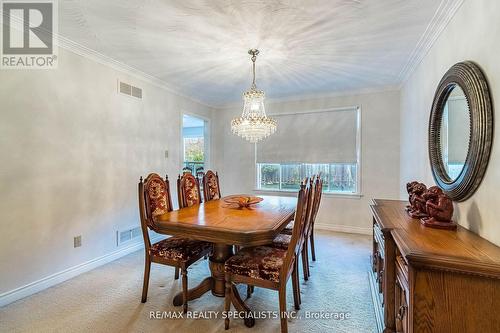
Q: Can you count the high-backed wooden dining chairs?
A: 6